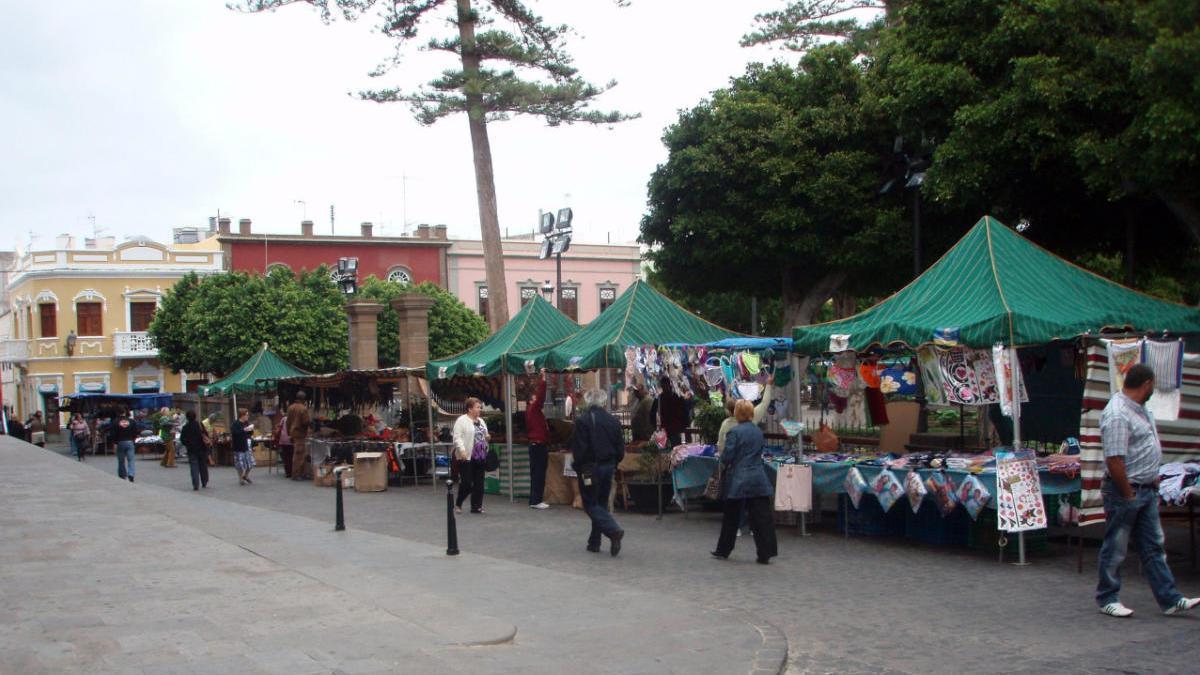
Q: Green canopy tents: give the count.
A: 4